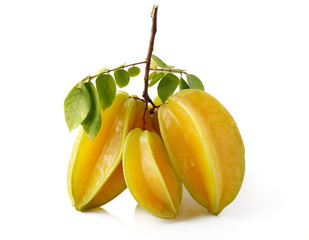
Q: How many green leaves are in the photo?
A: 11